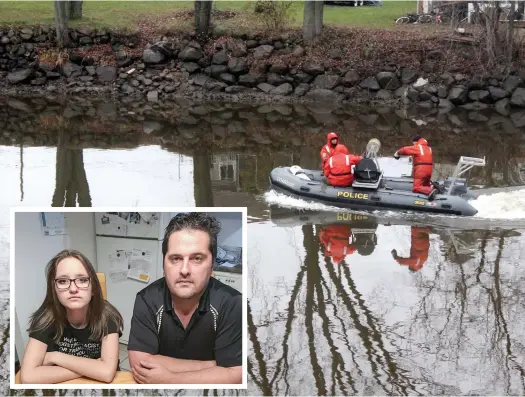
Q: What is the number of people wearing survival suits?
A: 3